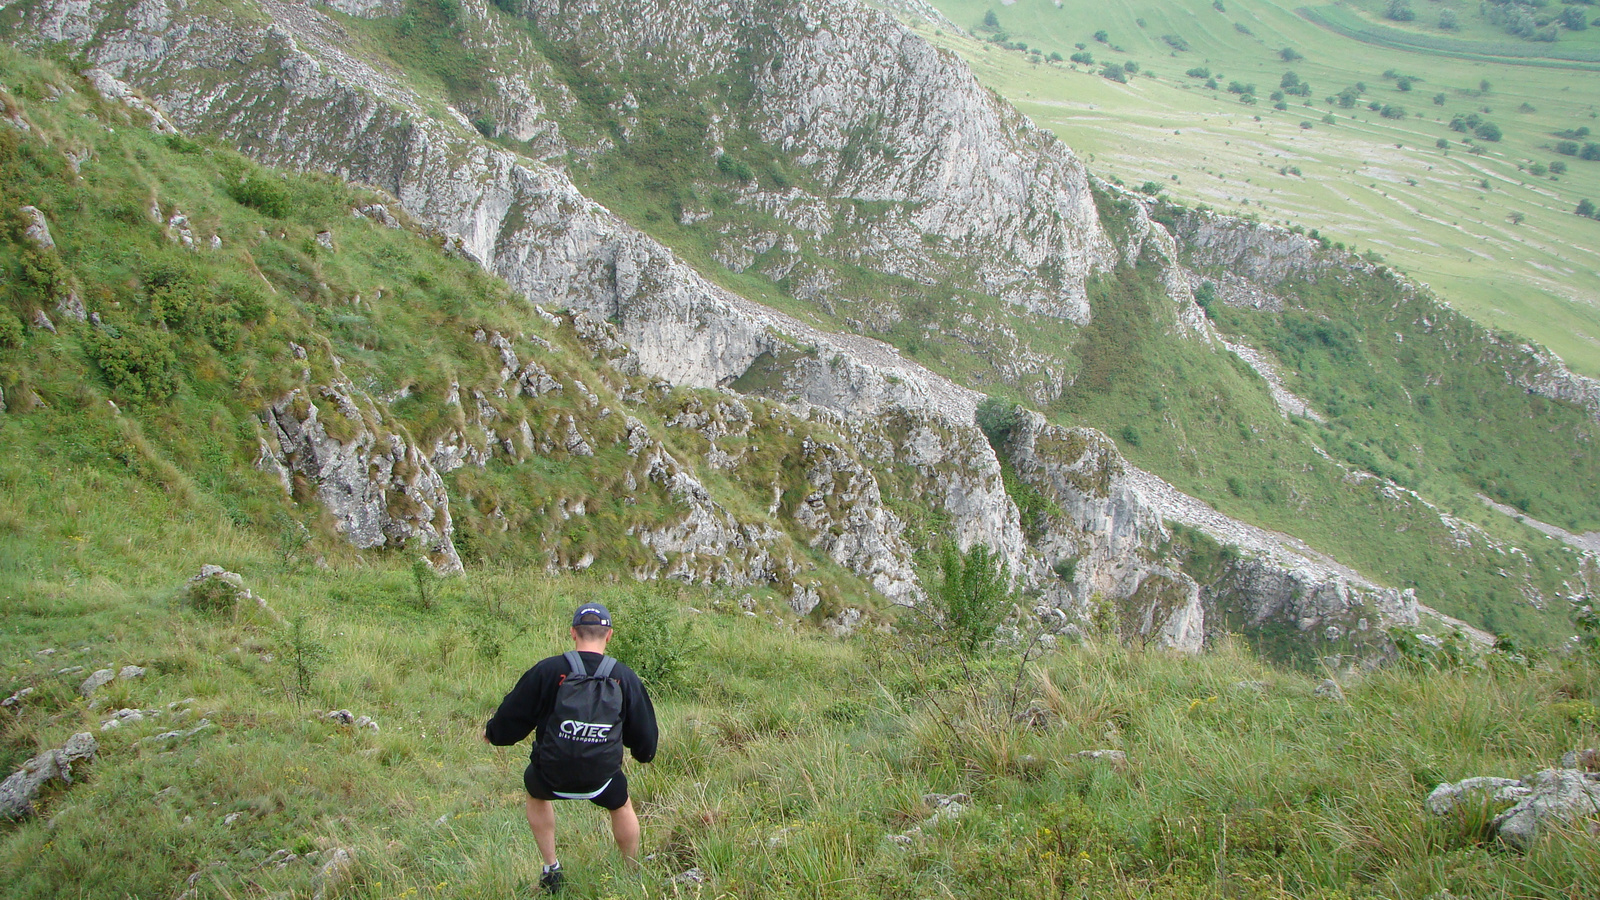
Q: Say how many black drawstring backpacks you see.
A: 1